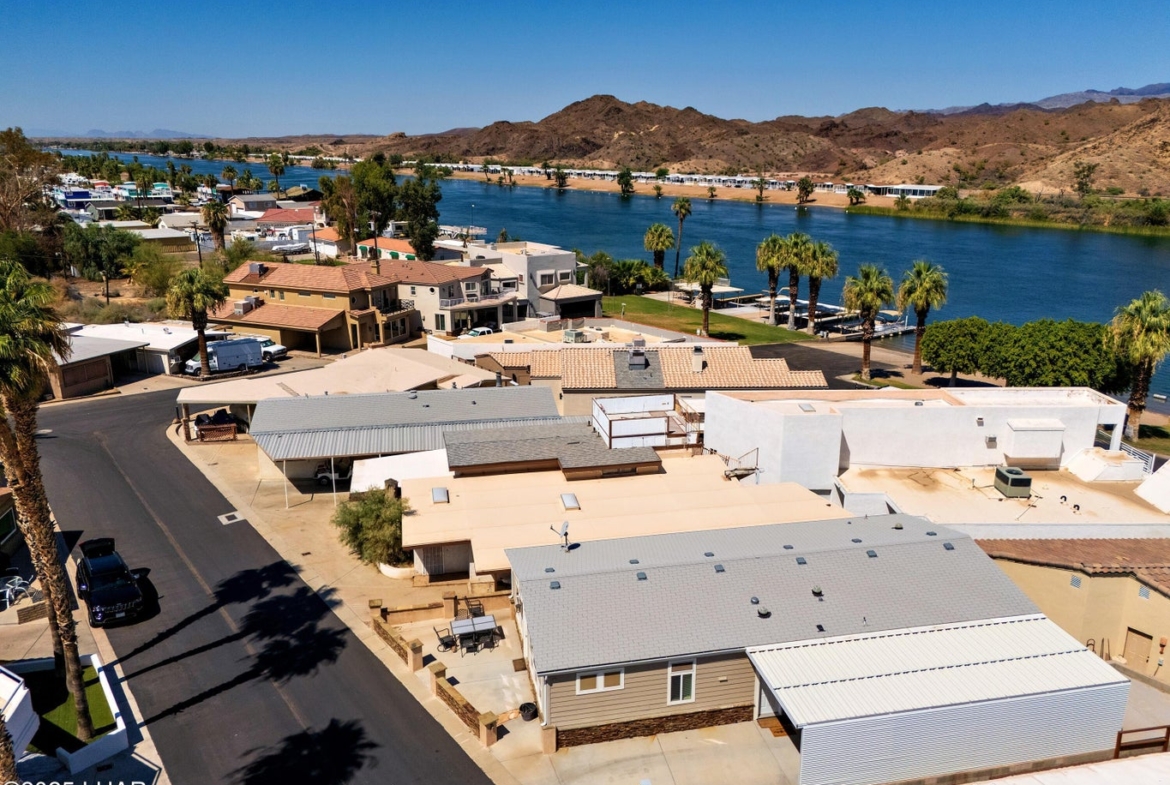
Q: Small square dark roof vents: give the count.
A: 12